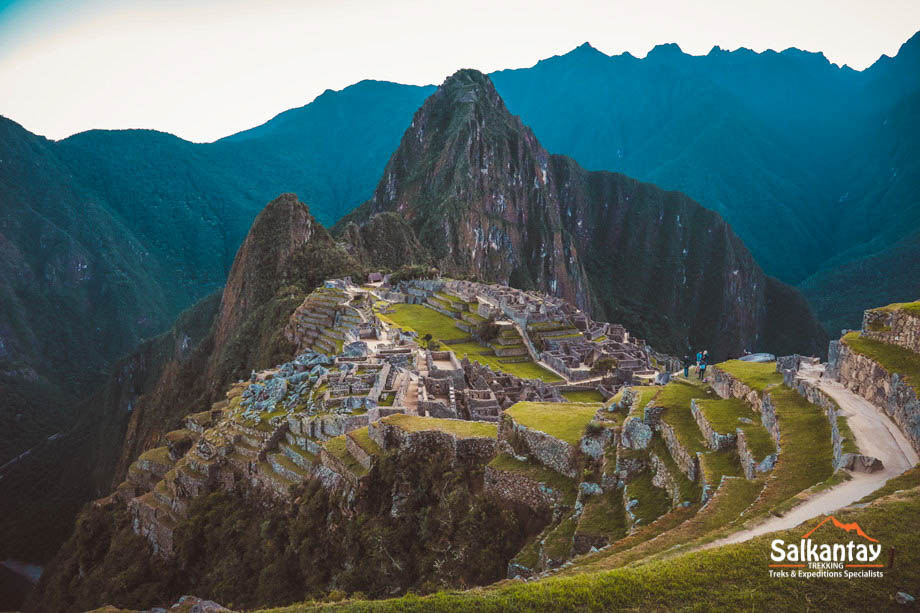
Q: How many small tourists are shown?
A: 3